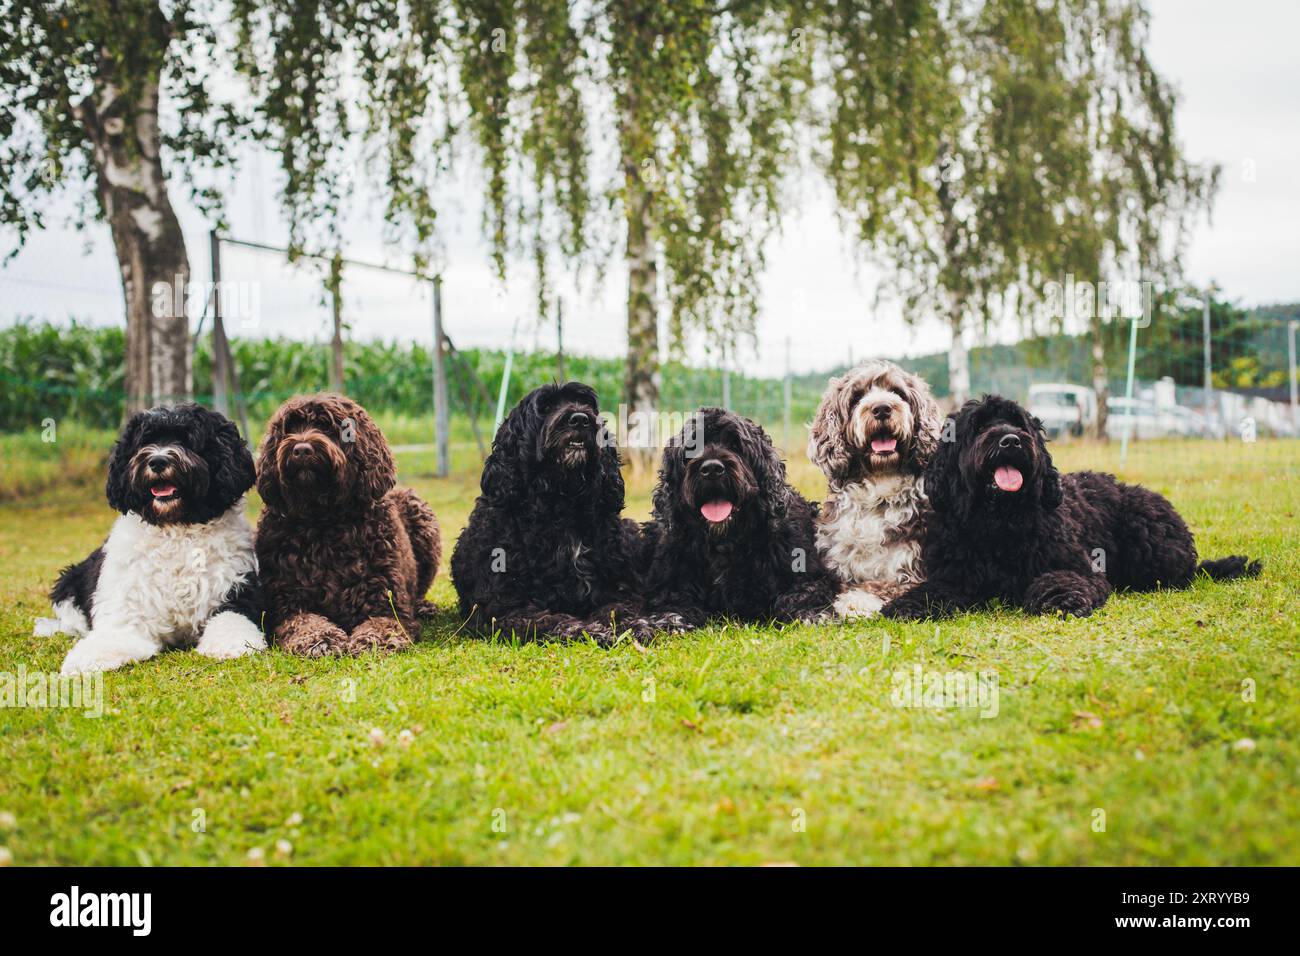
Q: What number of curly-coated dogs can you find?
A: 6